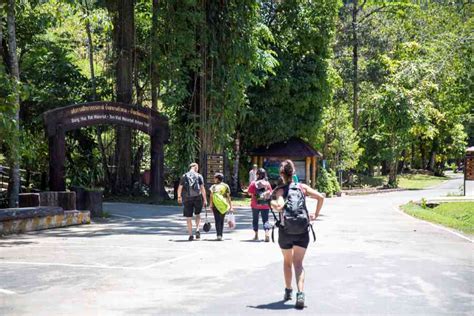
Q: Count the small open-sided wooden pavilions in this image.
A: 1